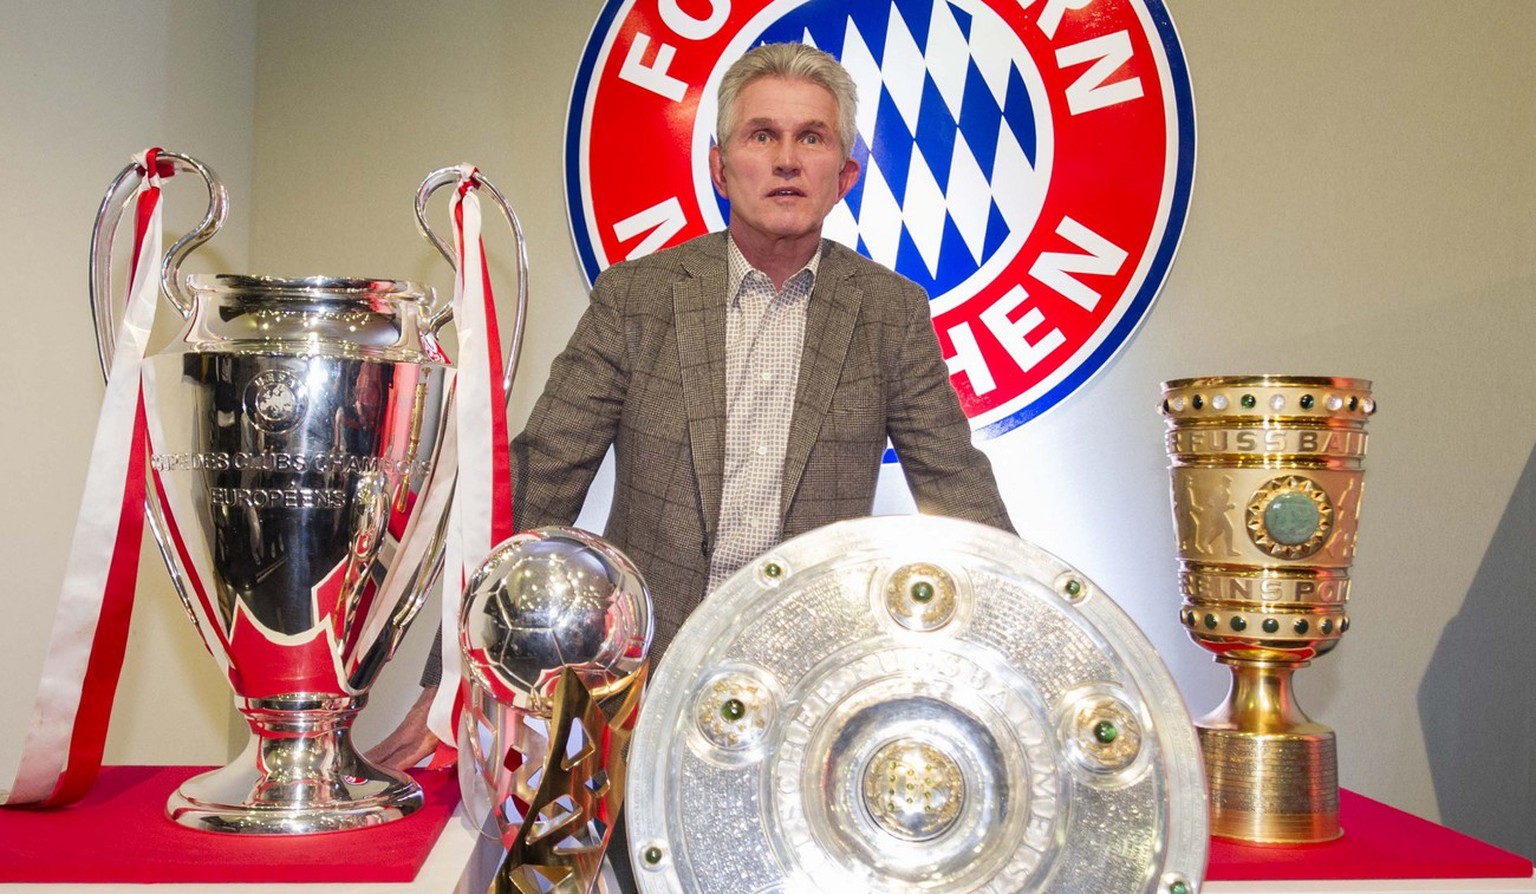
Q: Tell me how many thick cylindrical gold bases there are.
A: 1